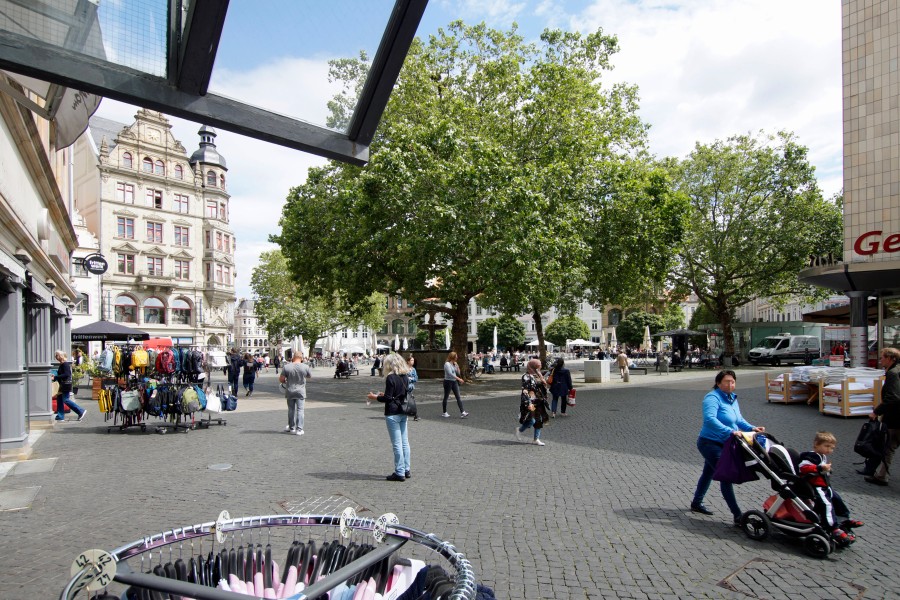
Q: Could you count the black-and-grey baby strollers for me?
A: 1